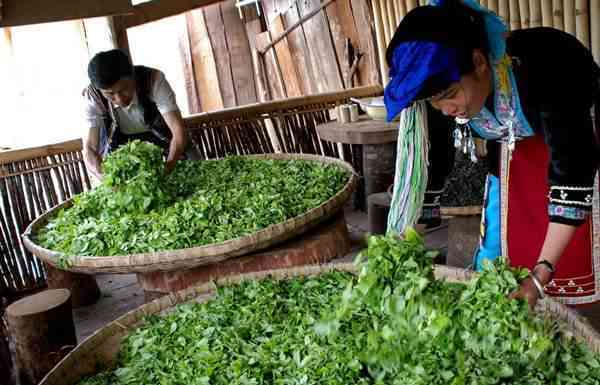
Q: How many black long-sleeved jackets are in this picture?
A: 1